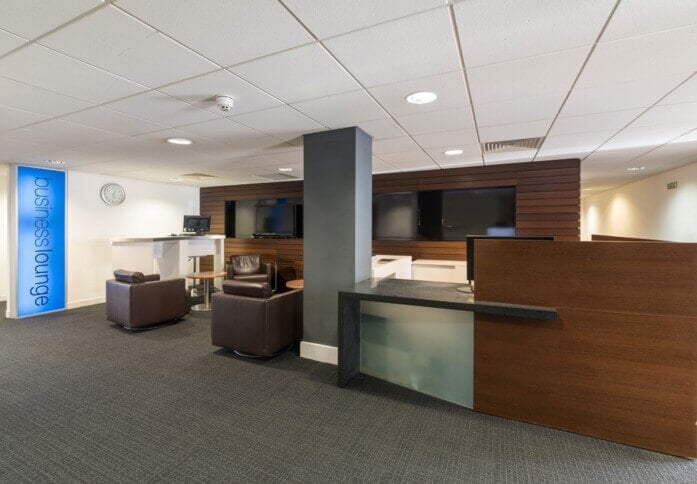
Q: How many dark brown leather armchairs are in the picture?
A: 3